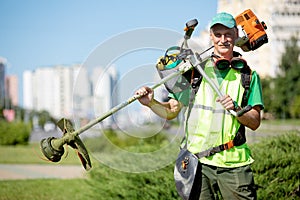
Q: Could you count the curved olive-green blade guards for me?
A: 1